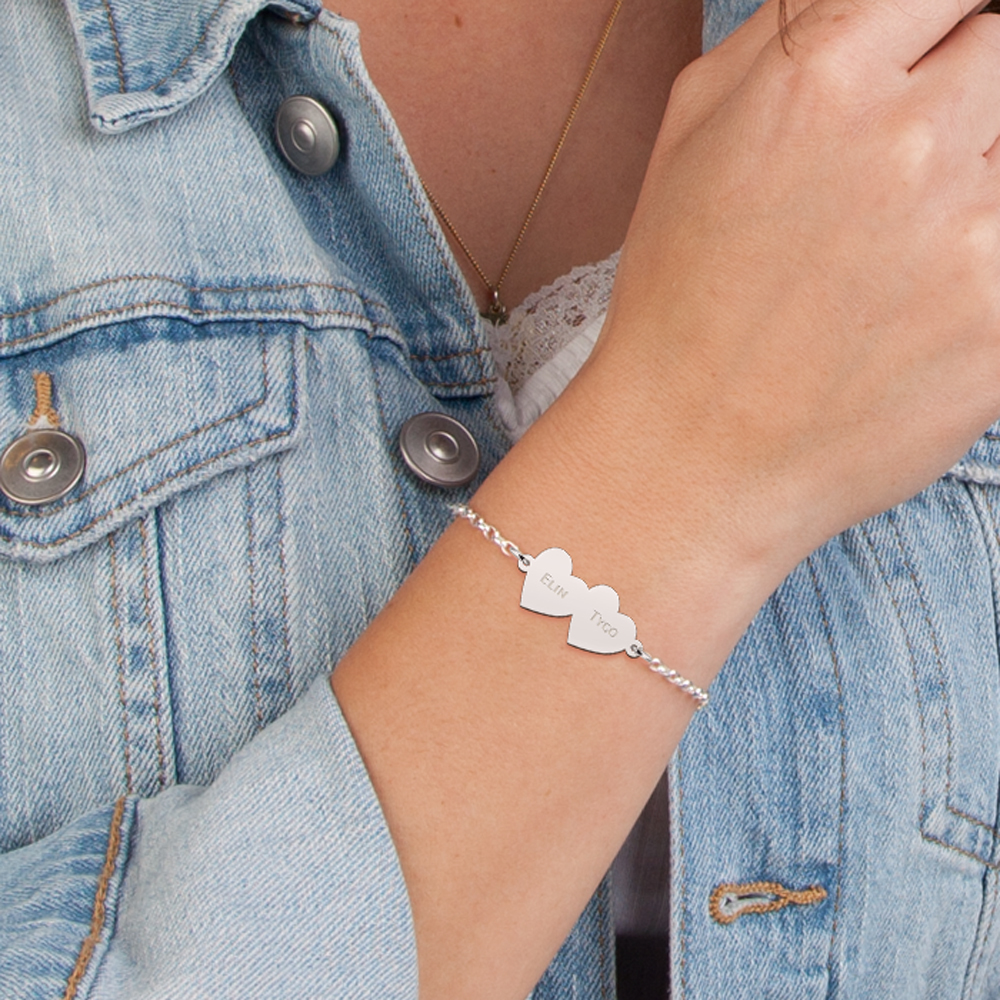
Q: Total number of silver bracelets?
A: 1